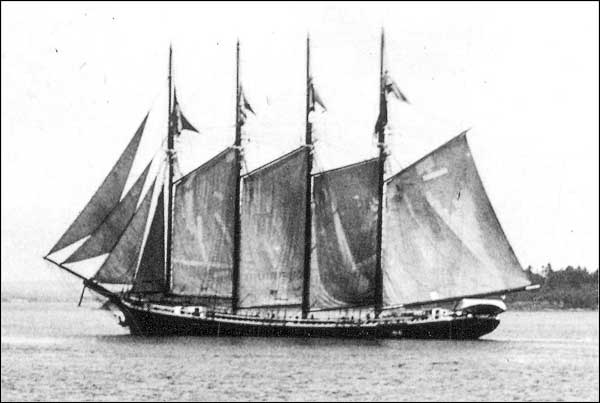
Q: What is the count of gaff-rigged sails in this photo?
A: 4